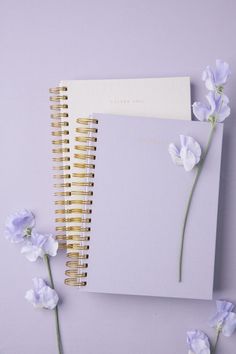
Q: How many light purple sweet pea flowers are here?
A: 8